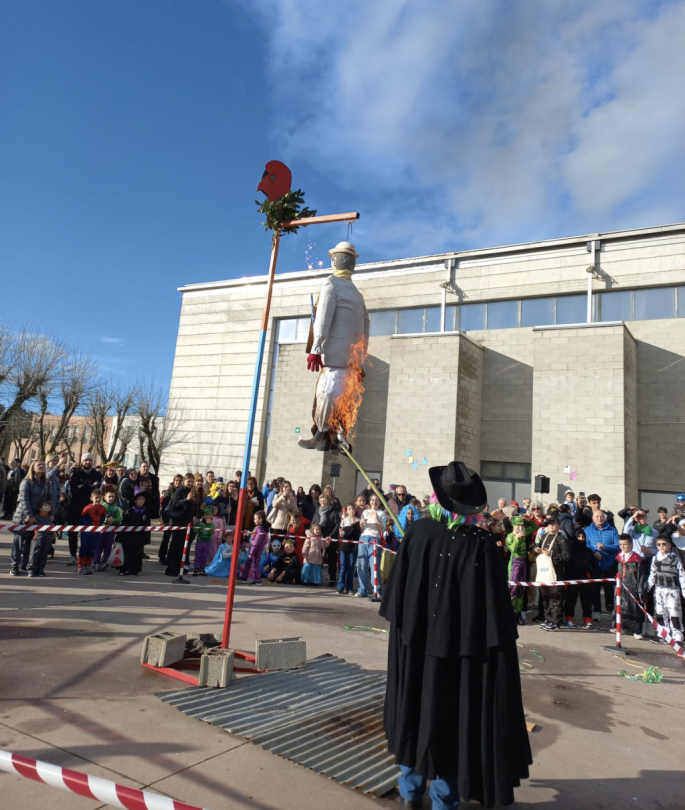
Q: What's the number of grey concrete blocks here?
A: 4